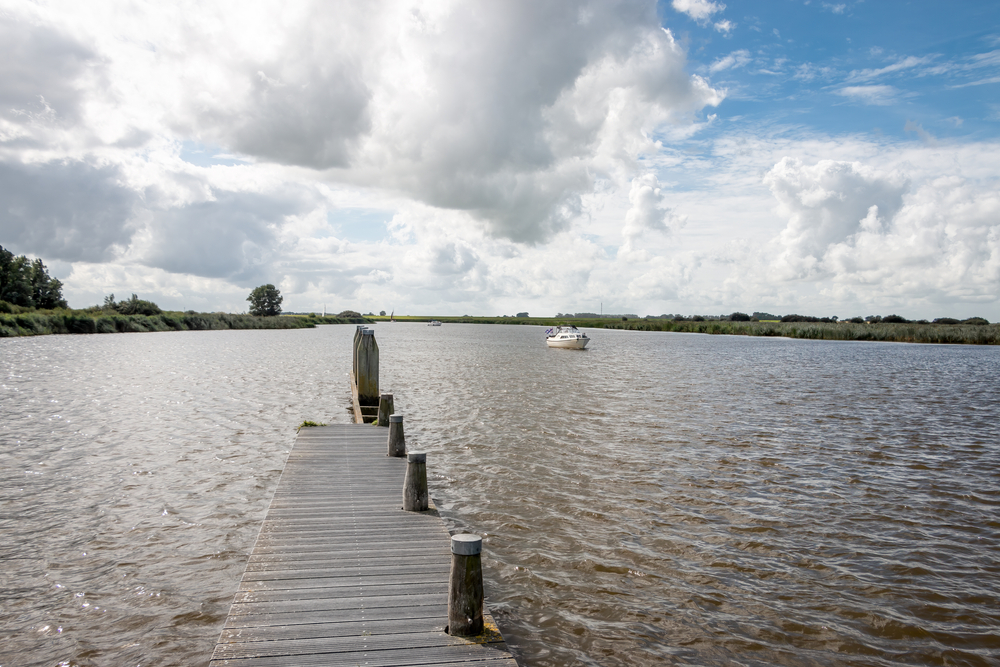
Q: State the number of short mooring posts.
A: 4